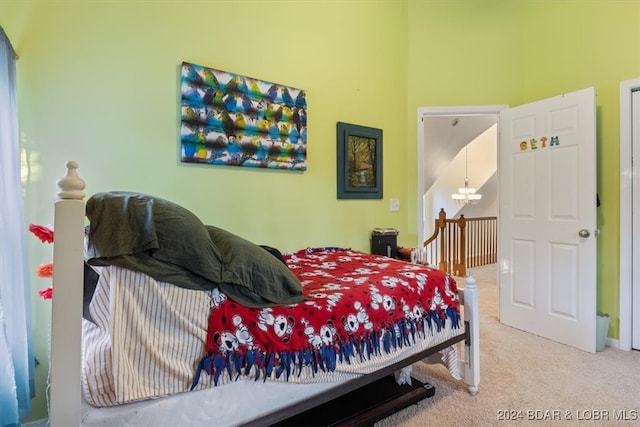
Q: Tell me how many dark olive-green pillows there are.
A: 2